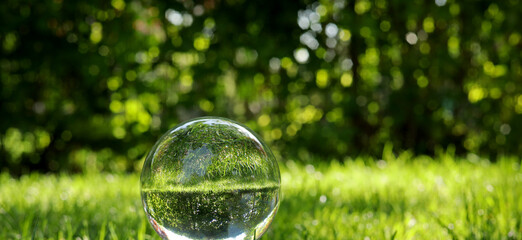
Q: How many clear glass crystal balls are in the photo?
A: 1